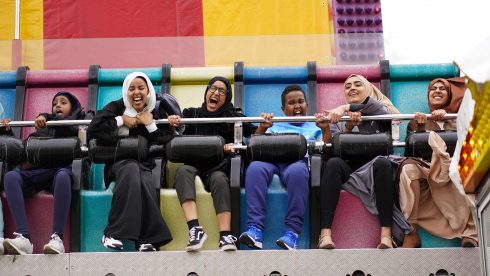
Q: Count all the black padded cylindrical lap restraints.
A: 7